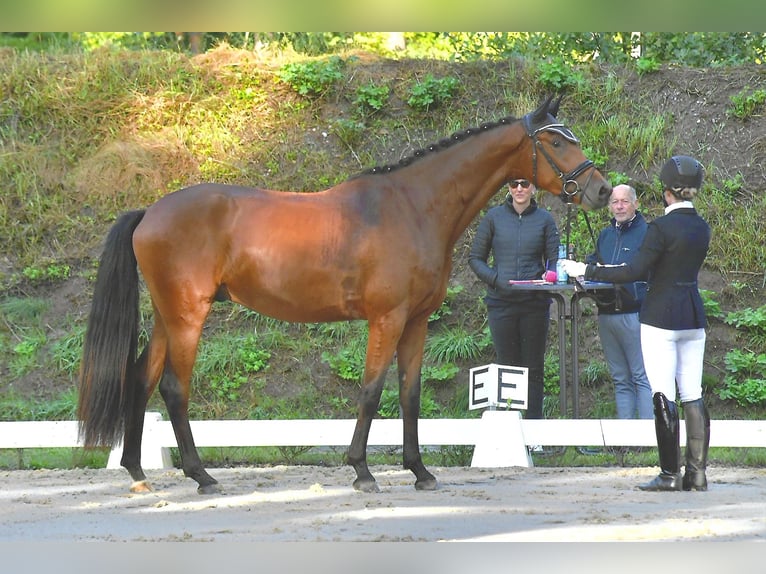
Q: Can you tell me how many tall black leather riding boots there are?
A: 2